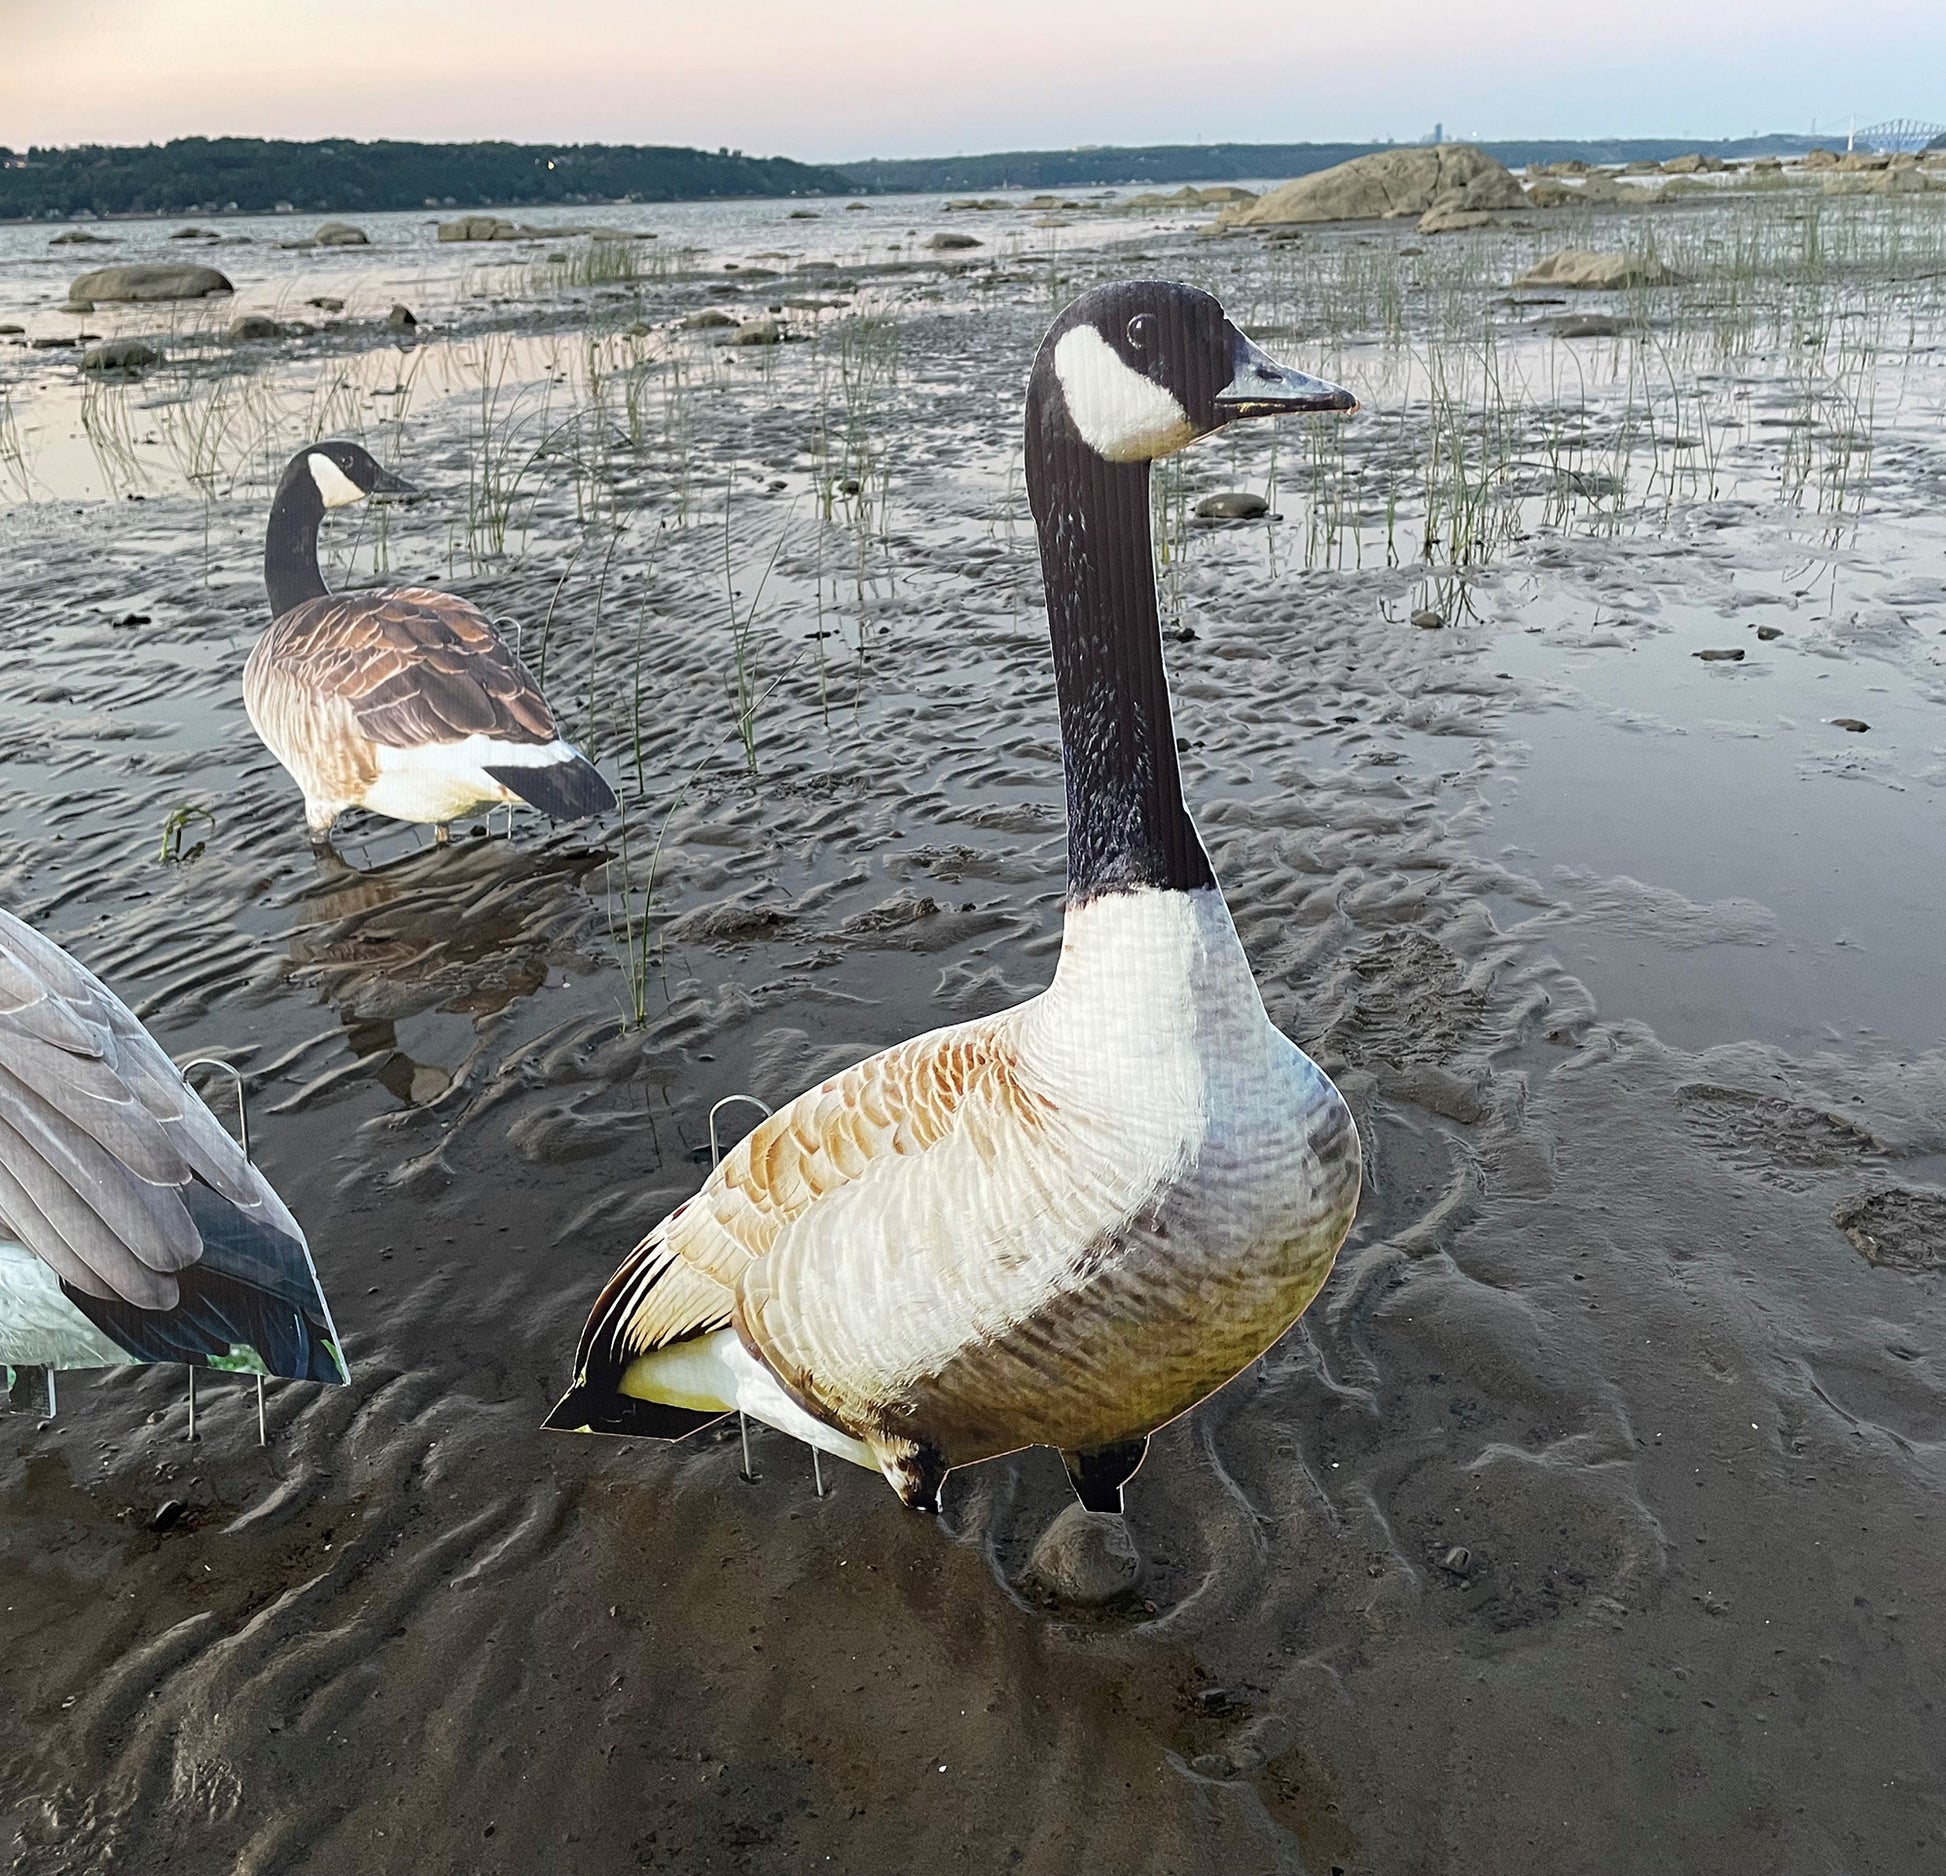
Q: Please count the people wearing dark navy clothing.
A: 0